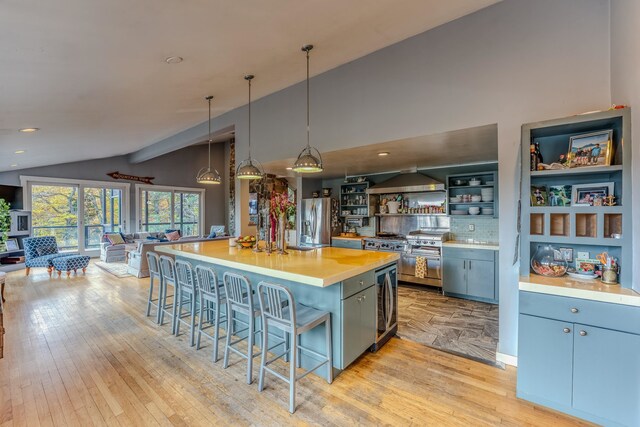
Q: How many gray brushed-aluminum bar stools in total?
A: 6